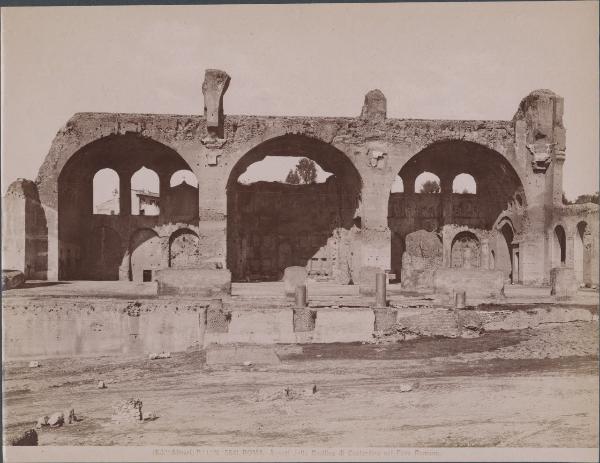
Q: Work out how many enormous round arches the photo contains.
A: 3